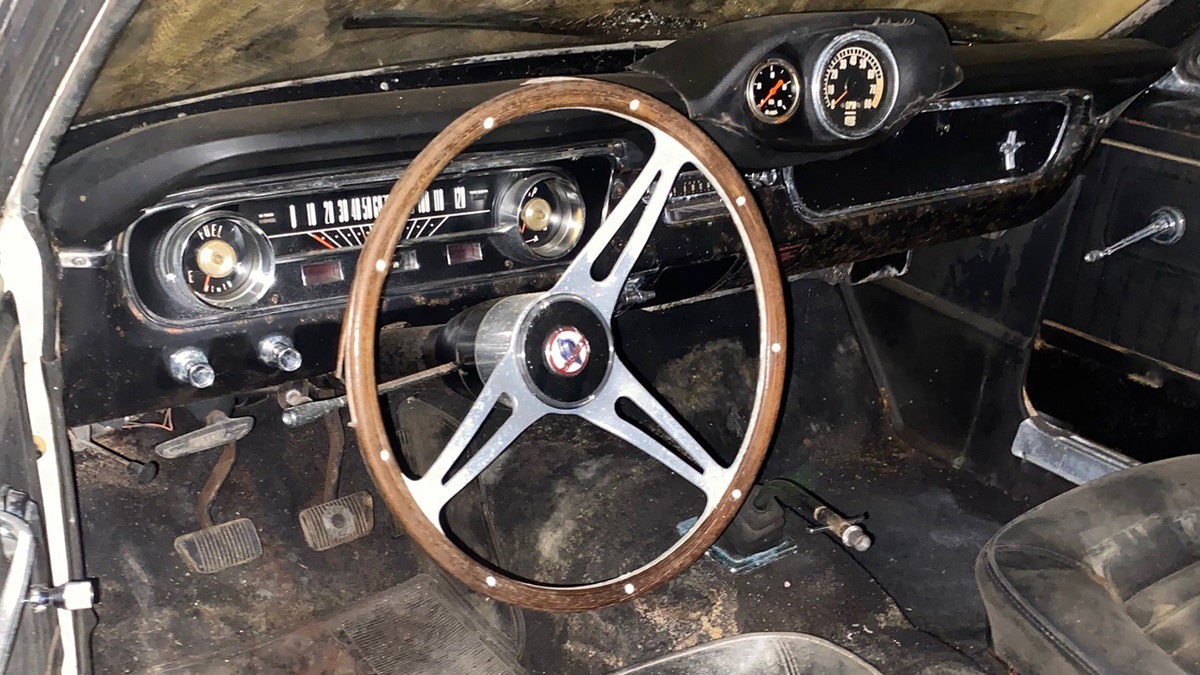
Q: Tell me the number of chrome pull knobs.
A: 2